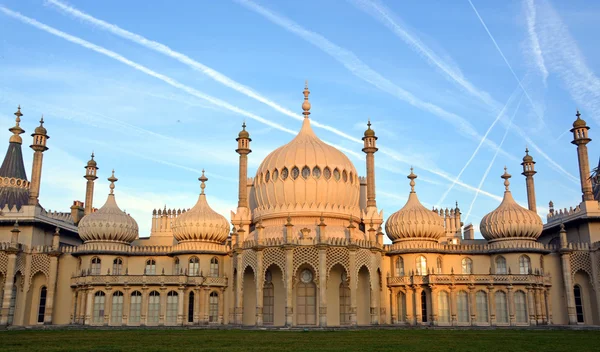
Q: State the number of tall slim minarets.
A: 6